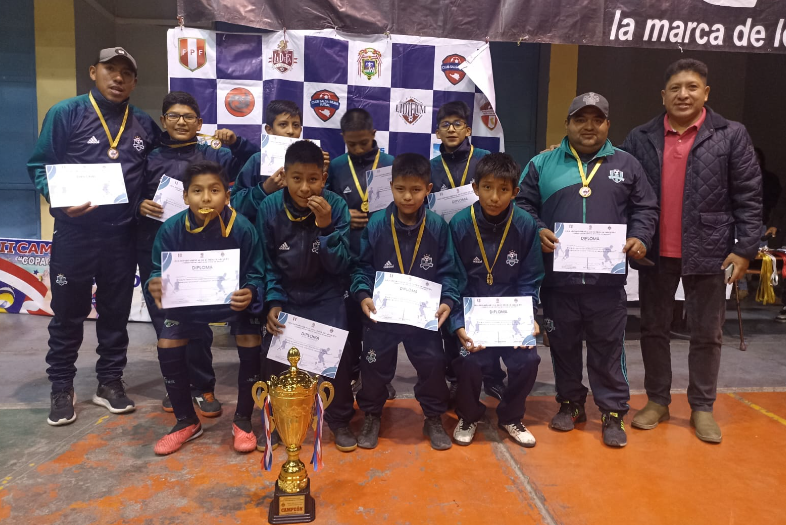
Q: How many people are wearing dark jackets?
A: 11